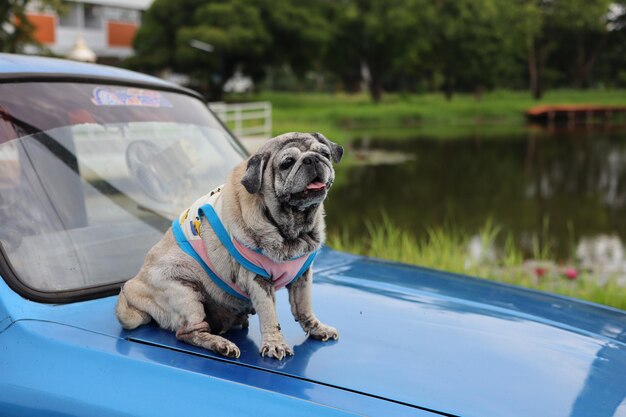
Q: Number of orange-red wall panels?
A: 2